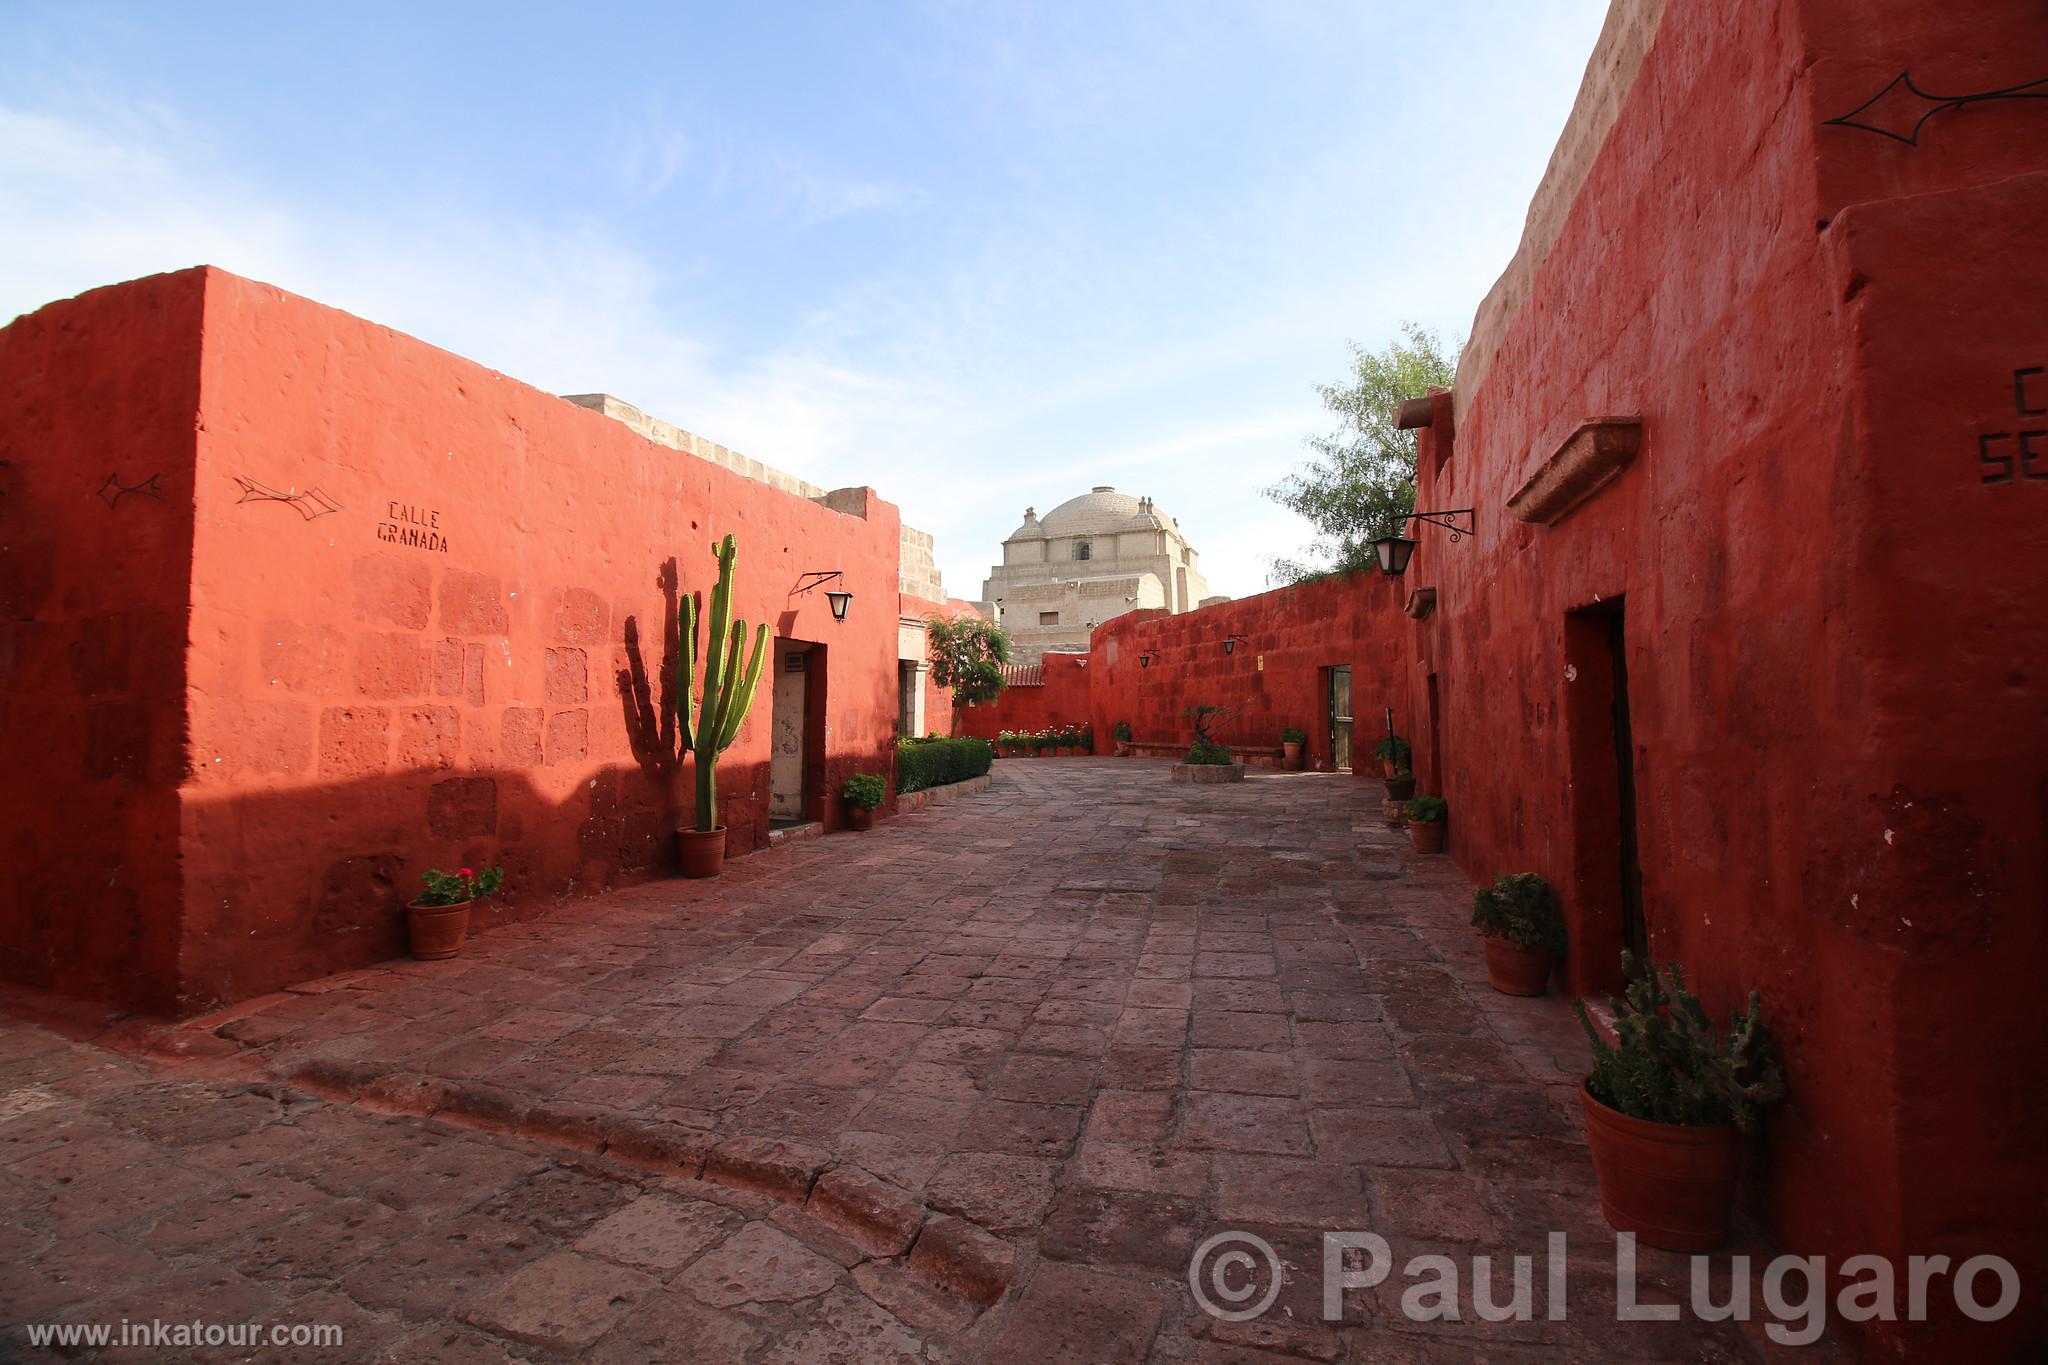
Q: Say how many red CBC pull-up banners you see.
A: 0